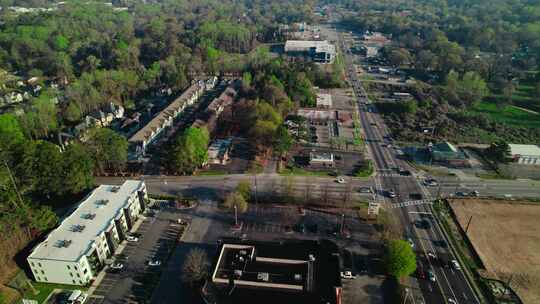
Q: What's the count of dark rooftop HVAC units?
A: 5